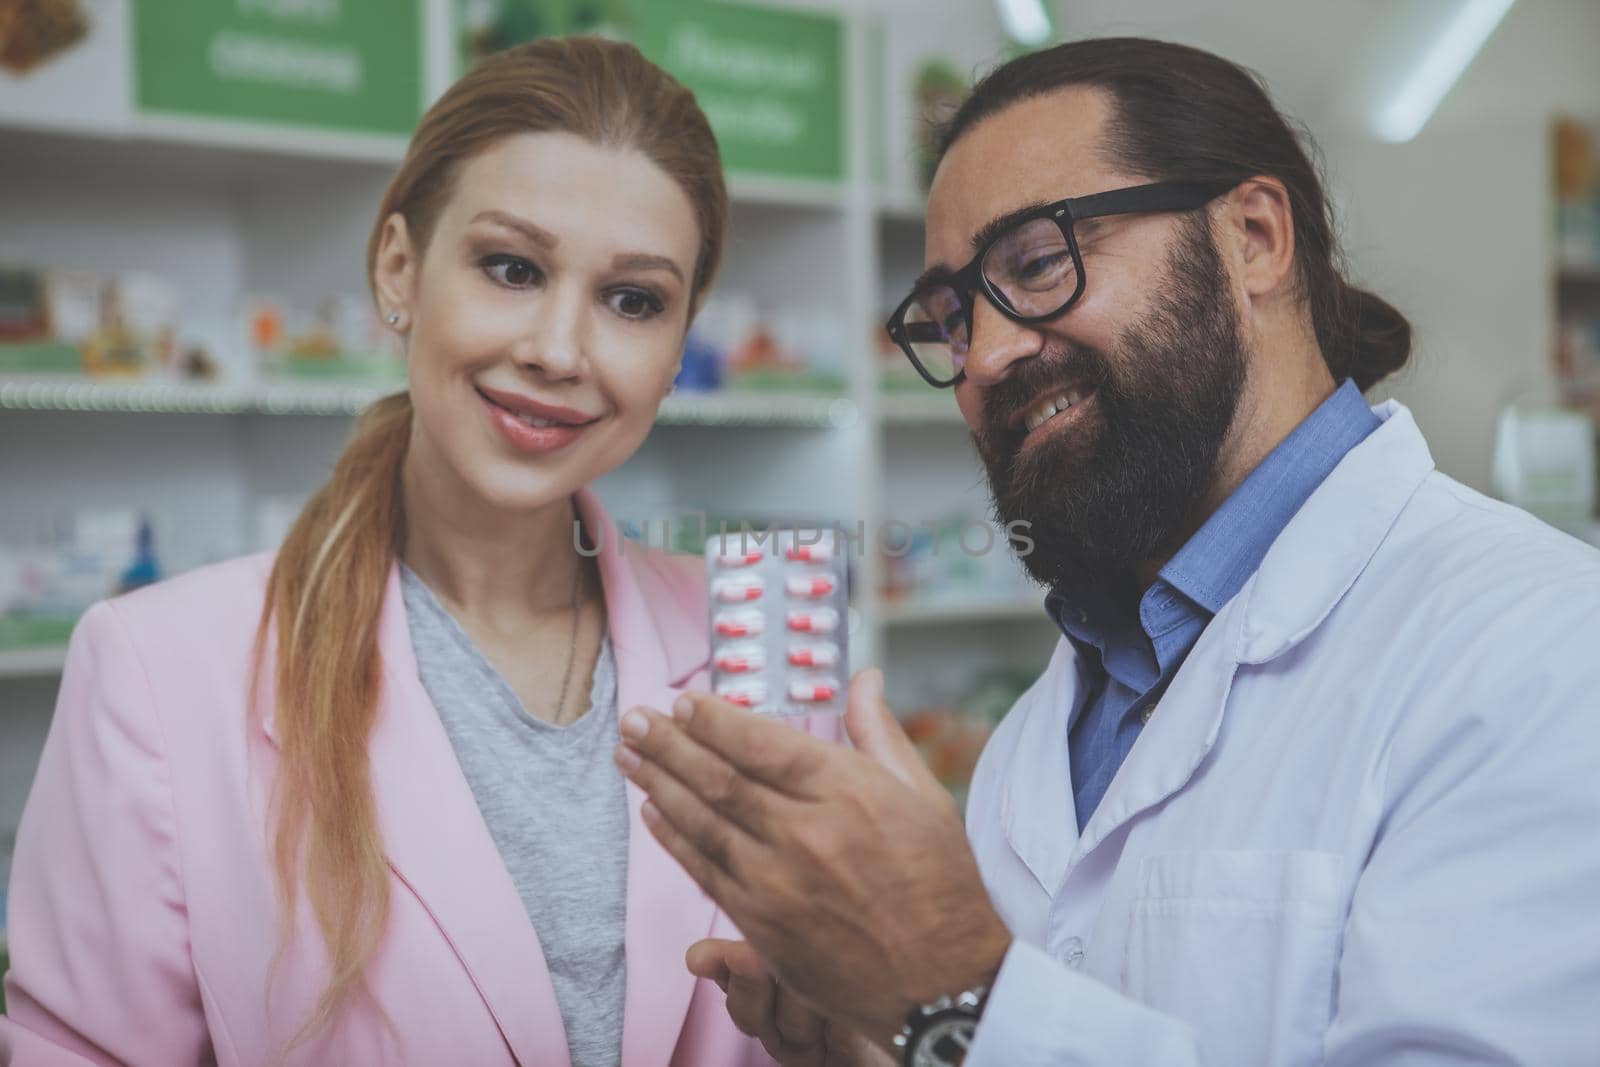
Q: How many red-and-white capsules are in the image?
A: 10